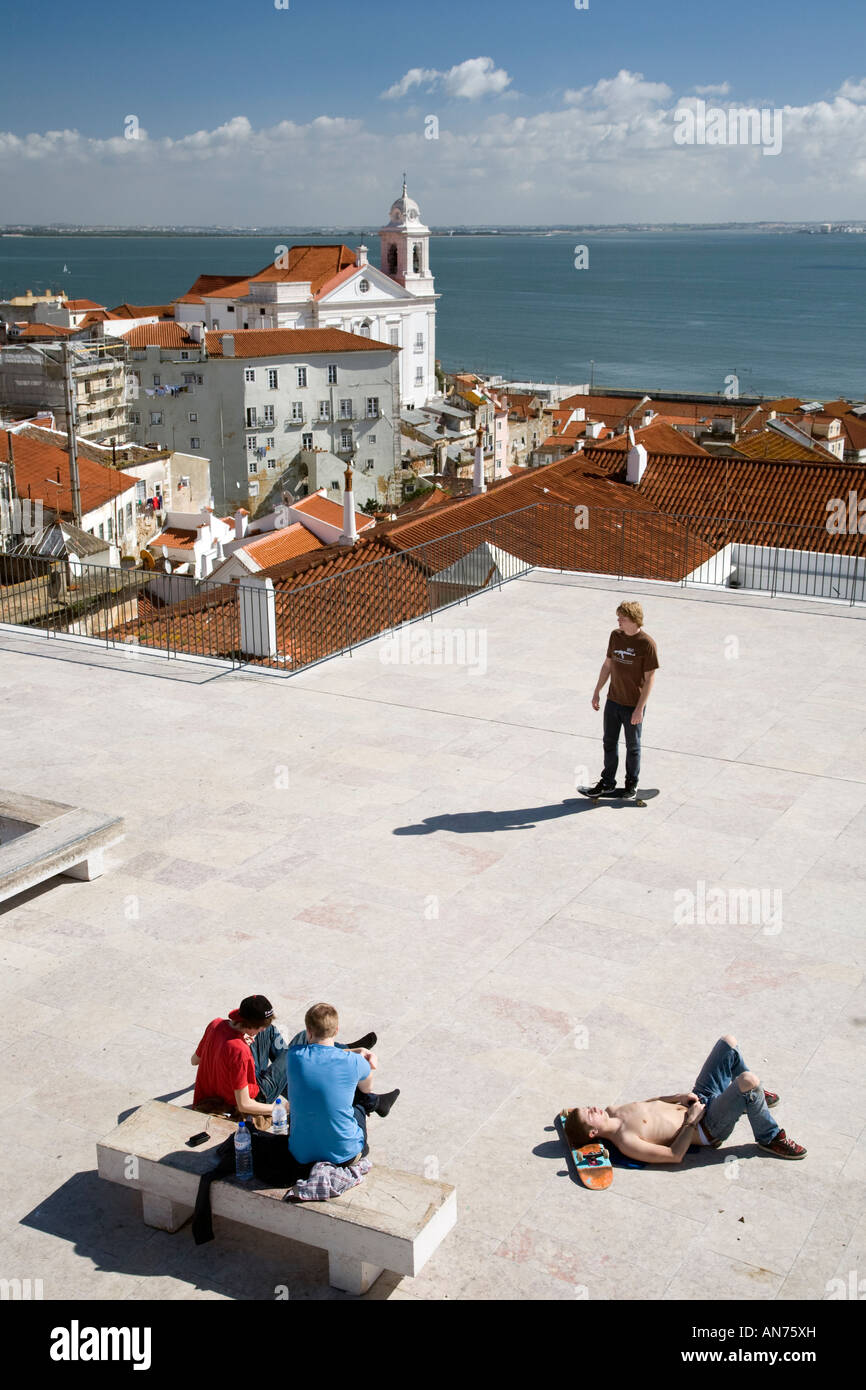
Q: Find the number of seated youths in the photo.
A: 2